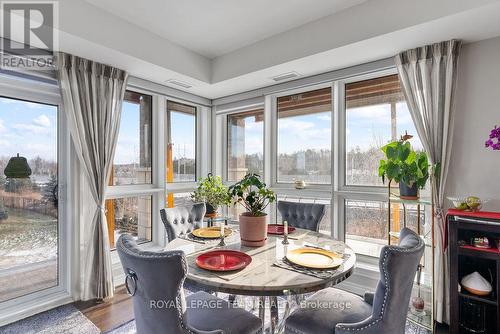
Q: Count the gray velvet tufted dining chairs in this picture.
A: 4